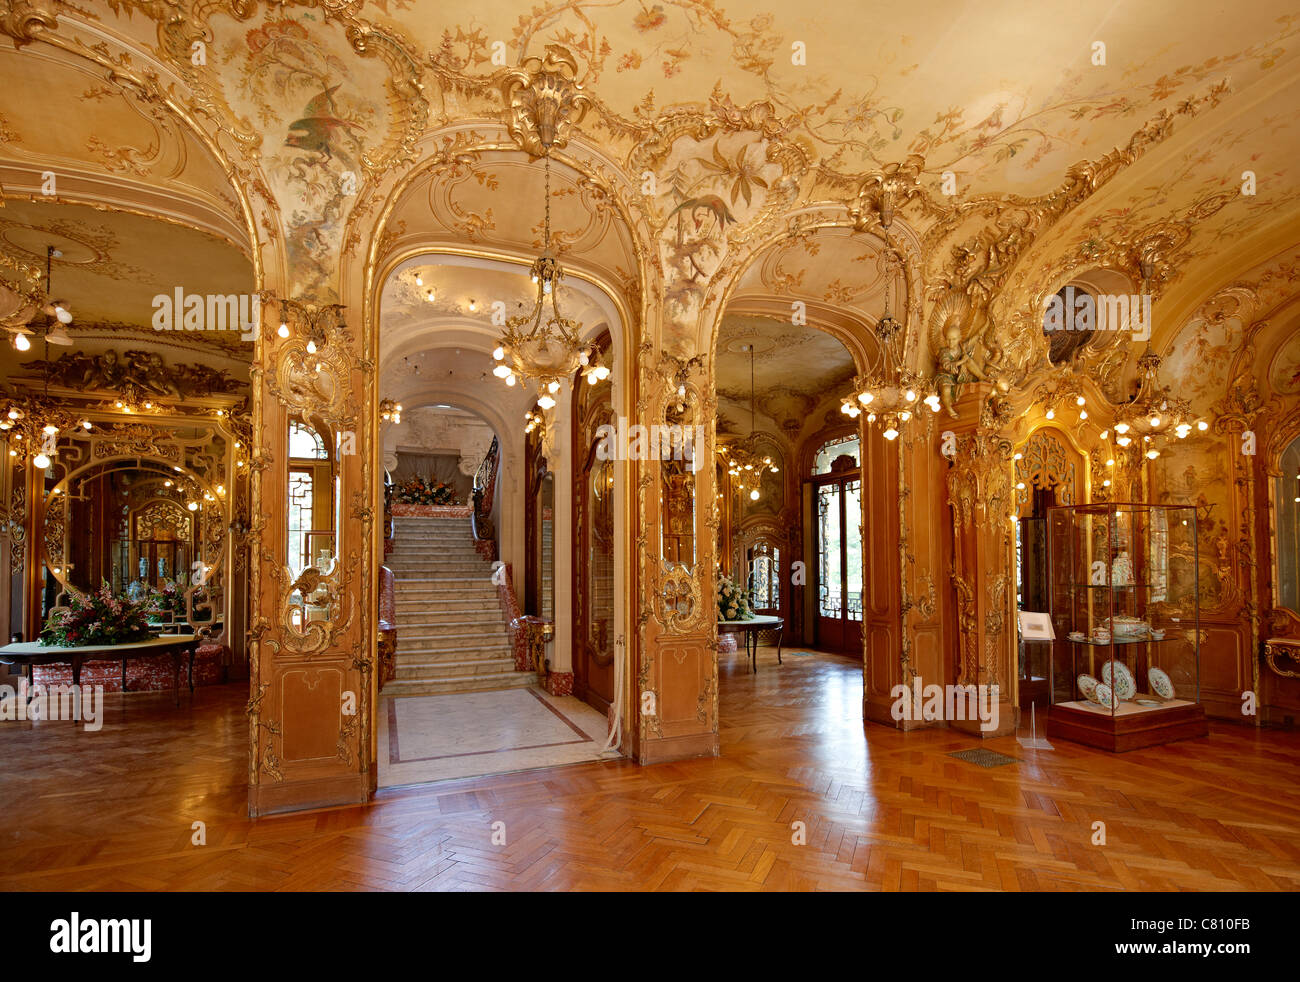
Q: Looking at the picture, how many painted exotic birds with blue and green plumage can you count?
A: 2